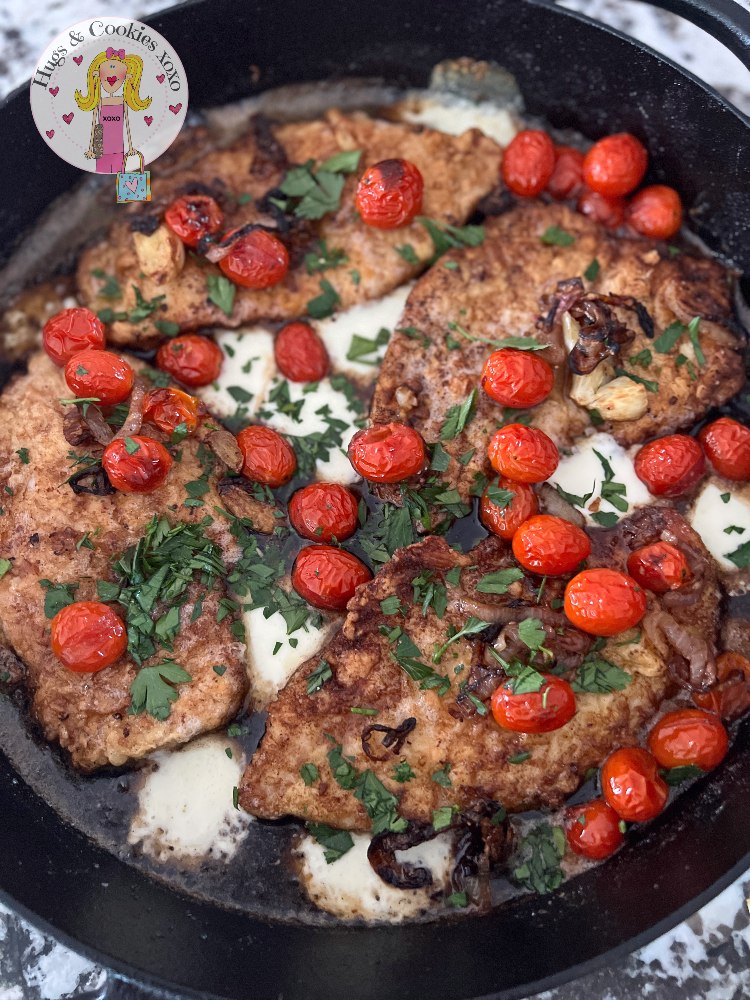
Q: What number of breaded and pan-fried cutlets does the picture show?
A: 4